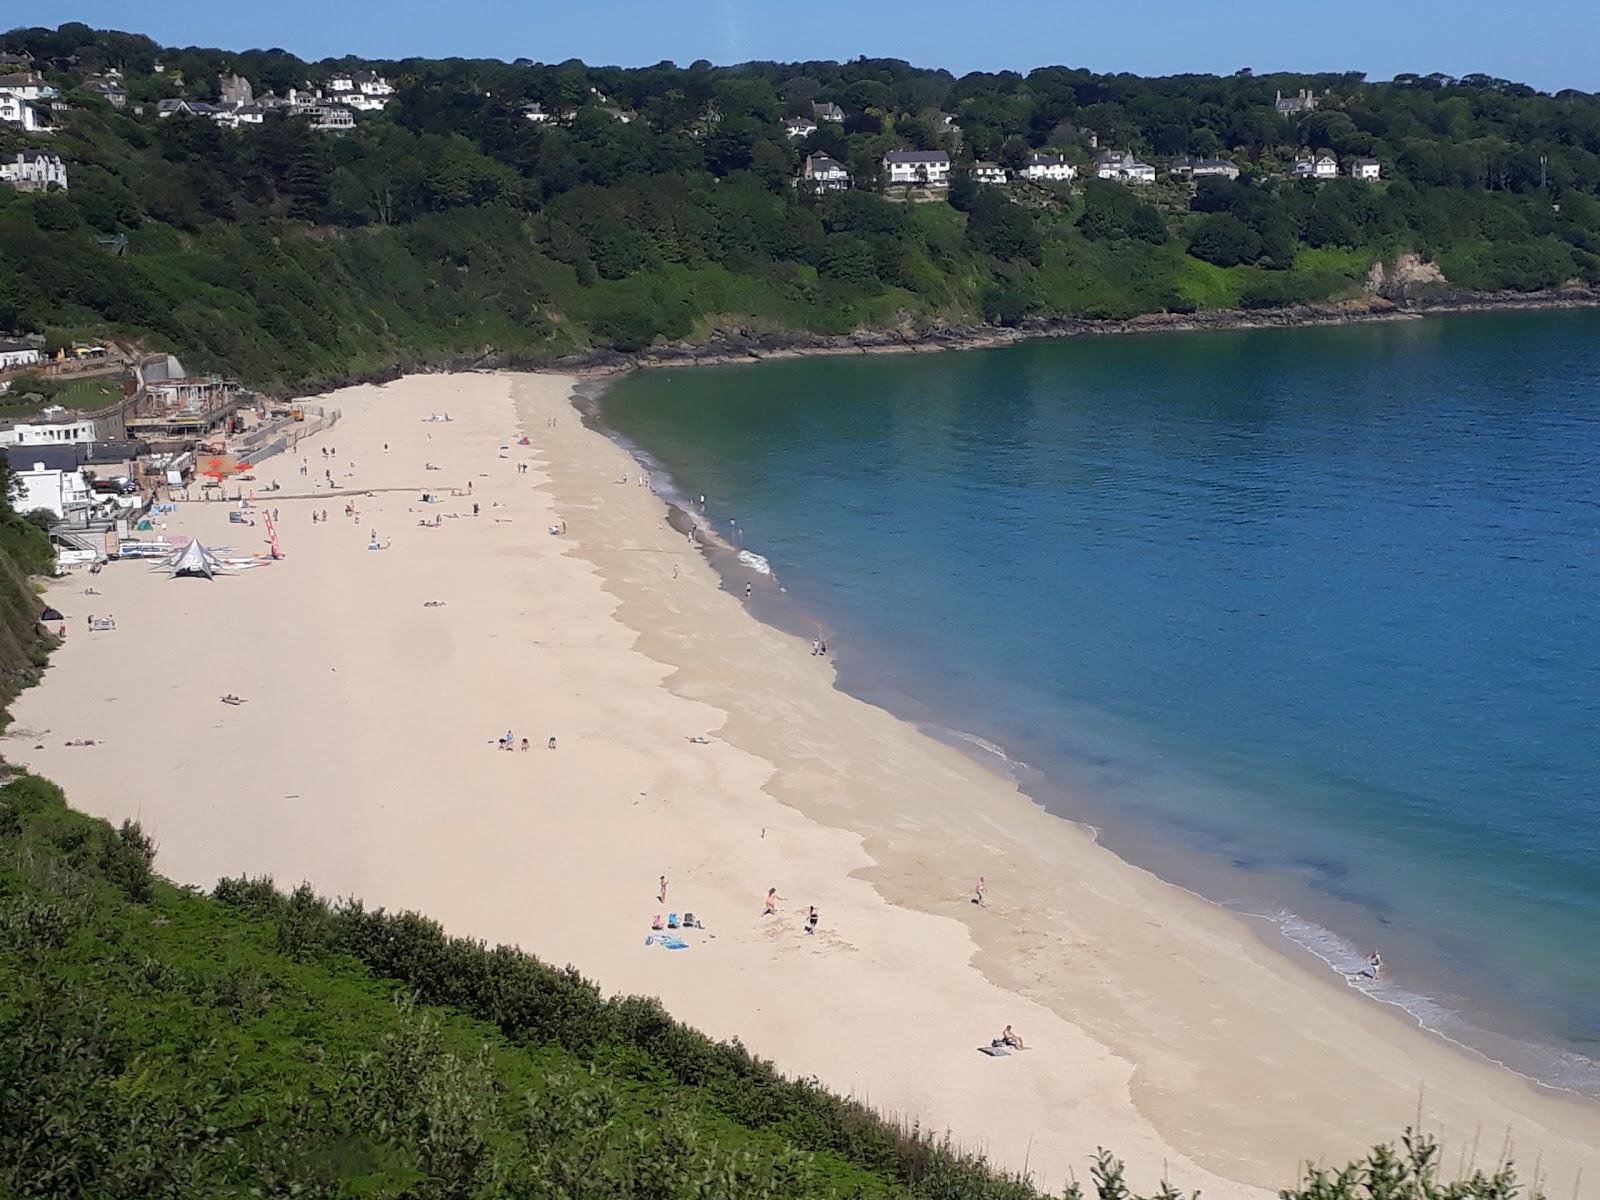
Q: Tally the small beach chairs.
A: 3